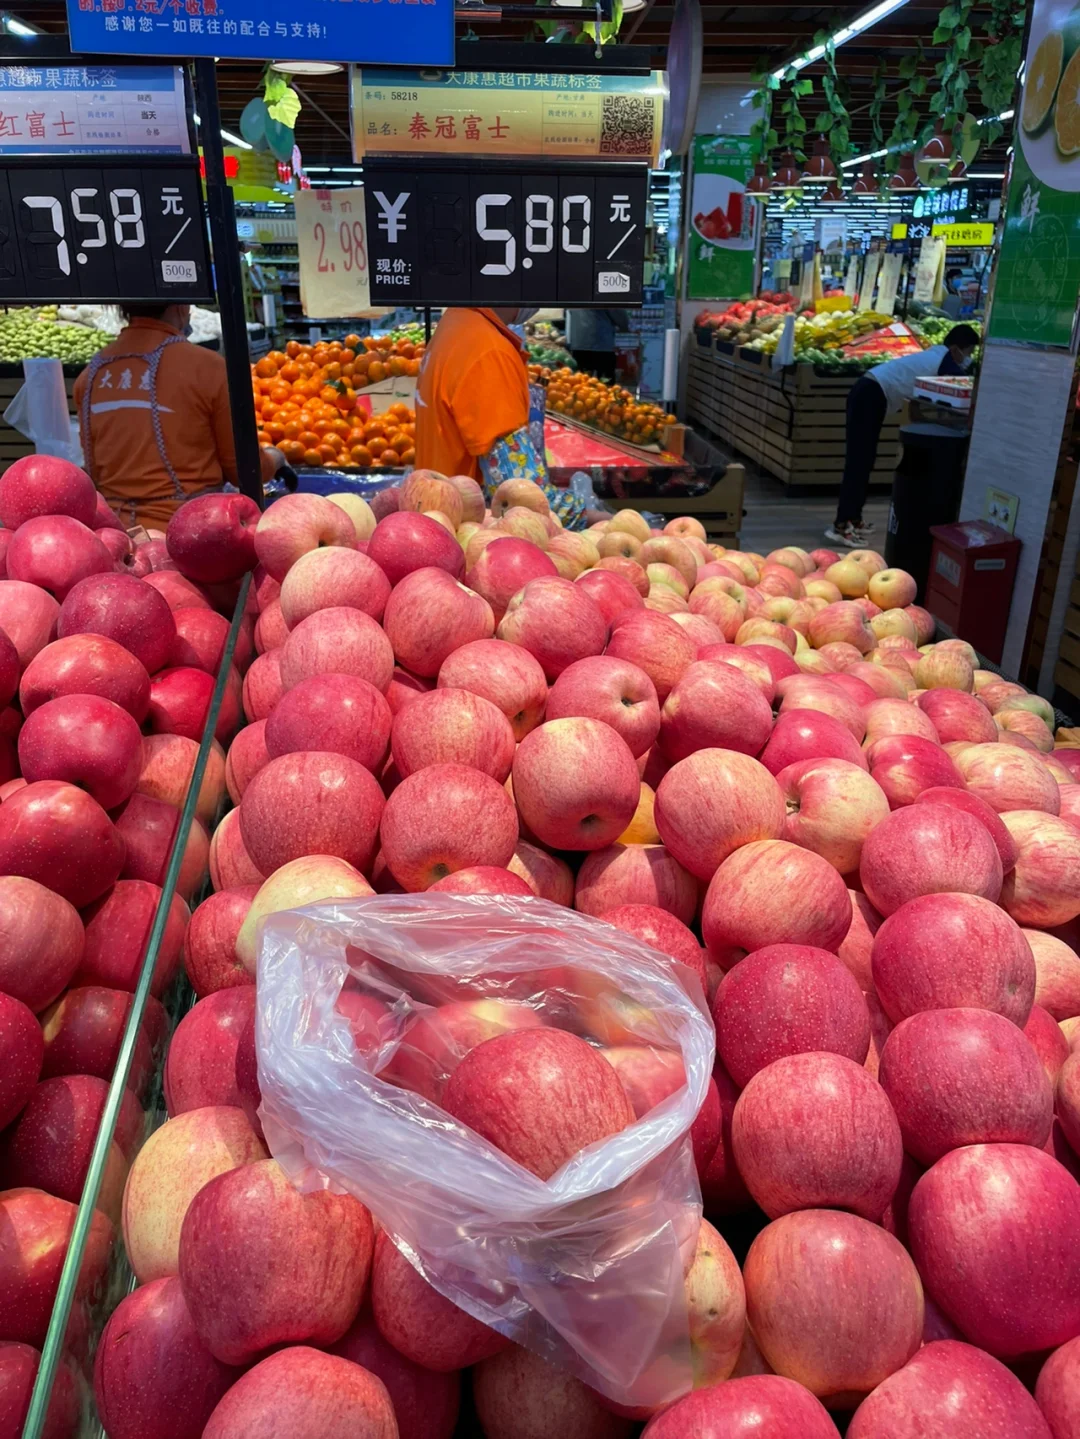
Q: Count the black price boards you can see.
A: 2